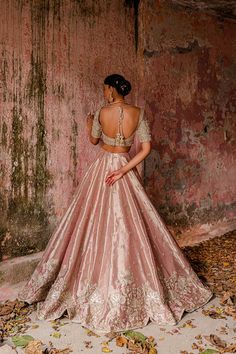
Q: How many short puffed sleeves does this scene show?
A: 2